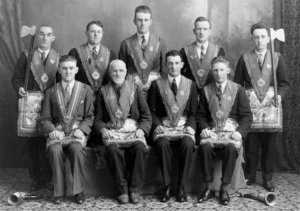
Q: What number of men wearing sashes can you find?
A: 9